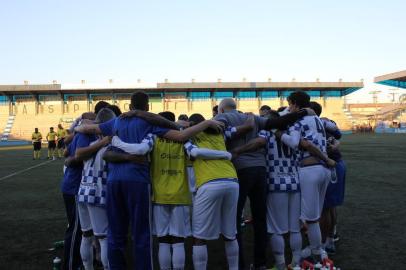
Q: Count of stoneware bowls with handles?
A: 0